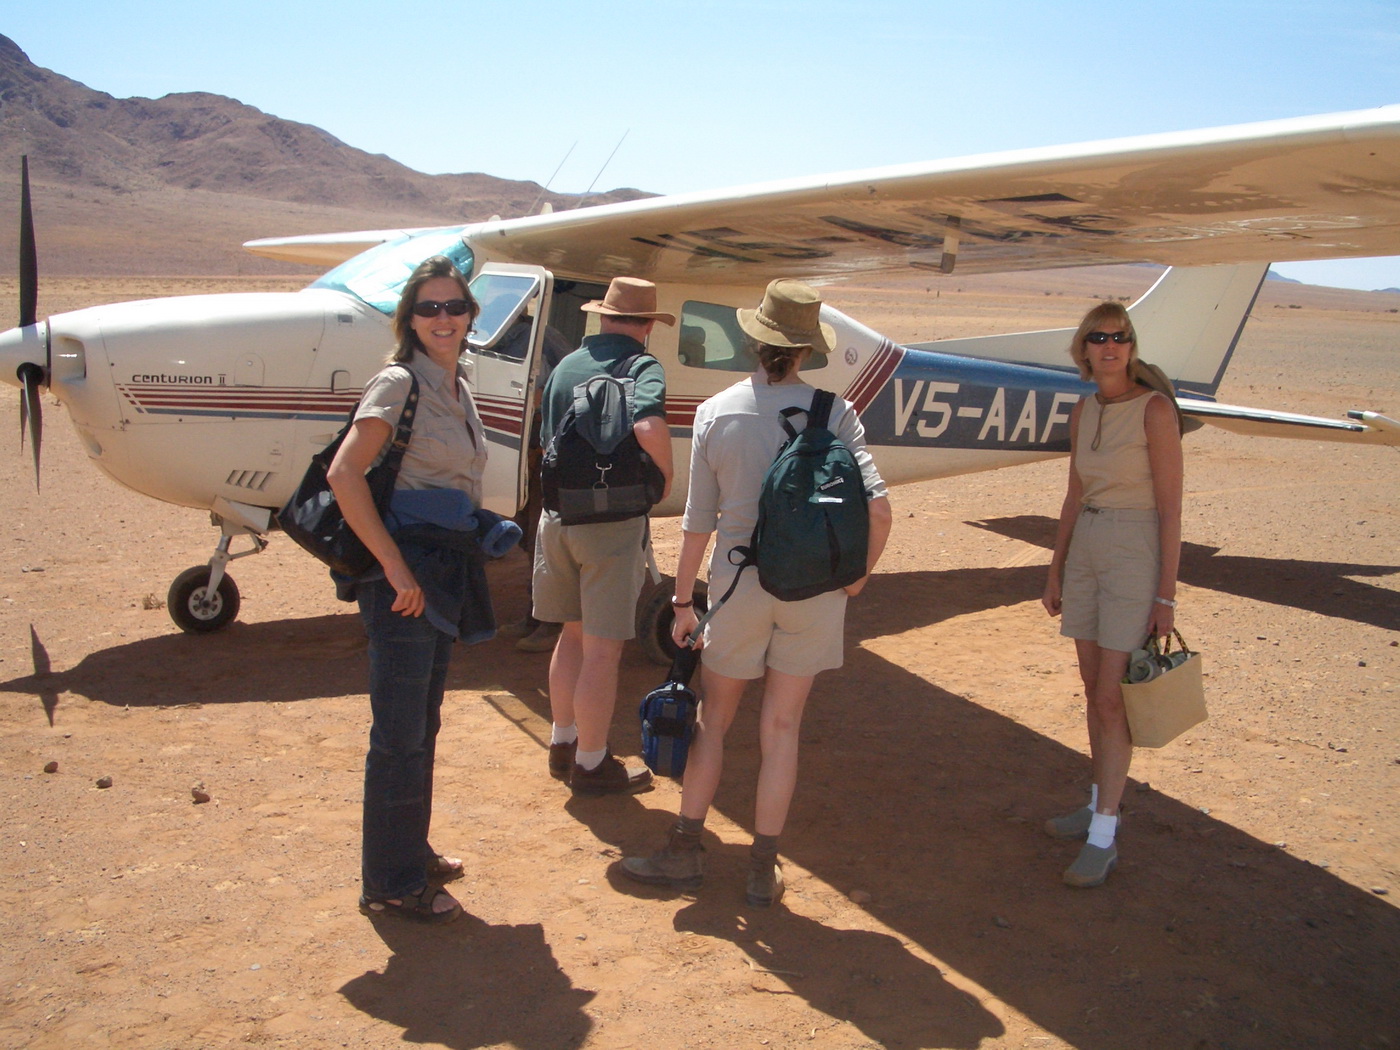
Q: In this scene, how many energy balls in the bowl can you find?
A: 0